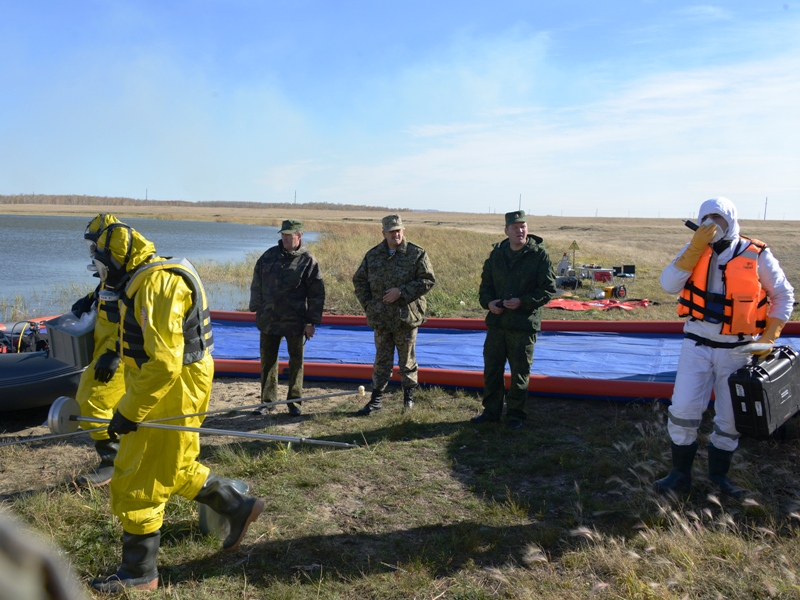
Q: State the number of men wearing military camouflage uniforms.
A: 3